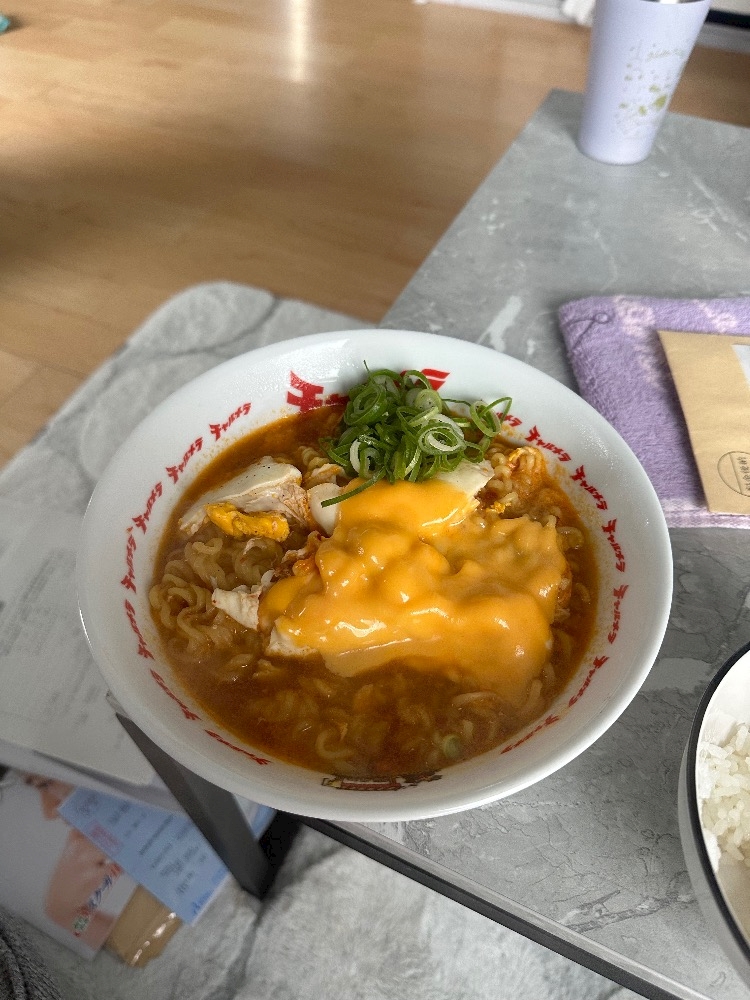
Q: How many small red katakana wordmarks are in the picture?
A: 14